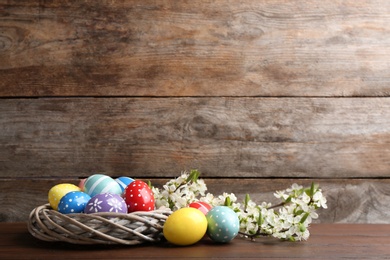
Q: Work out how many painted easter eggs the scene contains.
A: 10